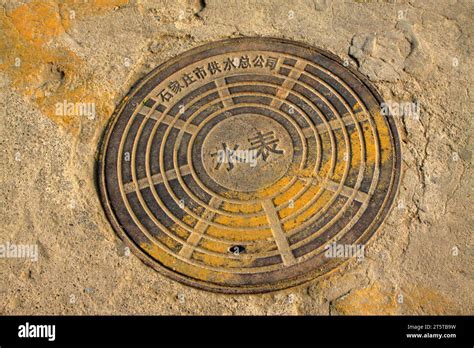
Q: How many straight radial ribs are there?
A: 8